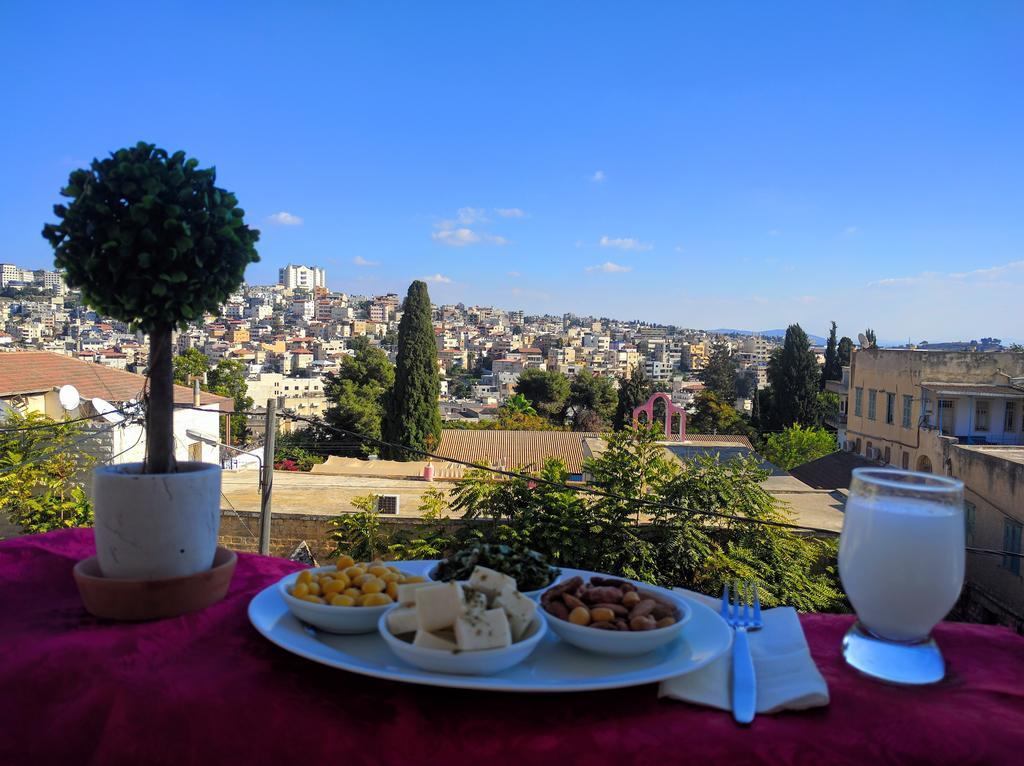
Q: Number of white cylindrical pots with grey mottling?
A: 1